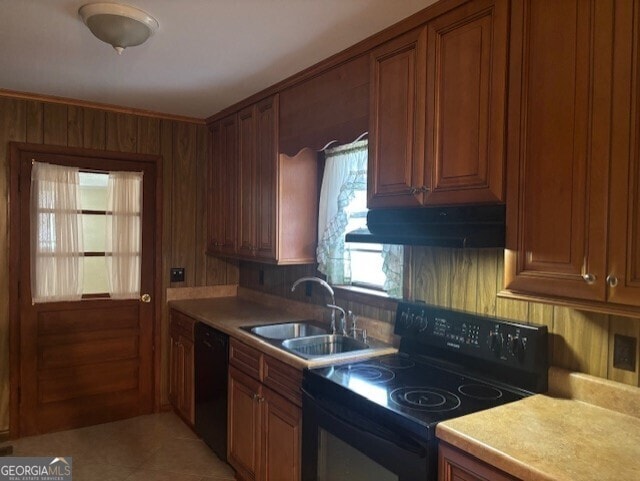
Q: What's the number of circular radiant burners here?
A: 4